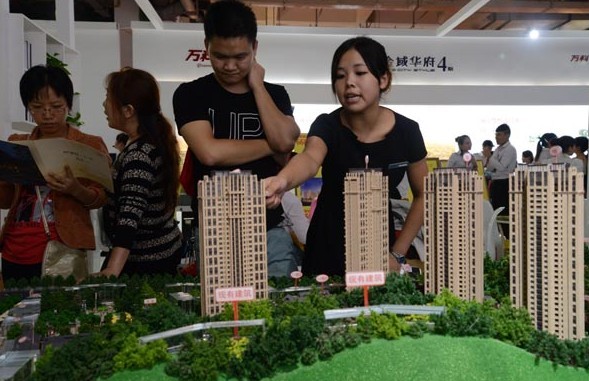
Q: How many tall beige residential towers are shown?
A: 4